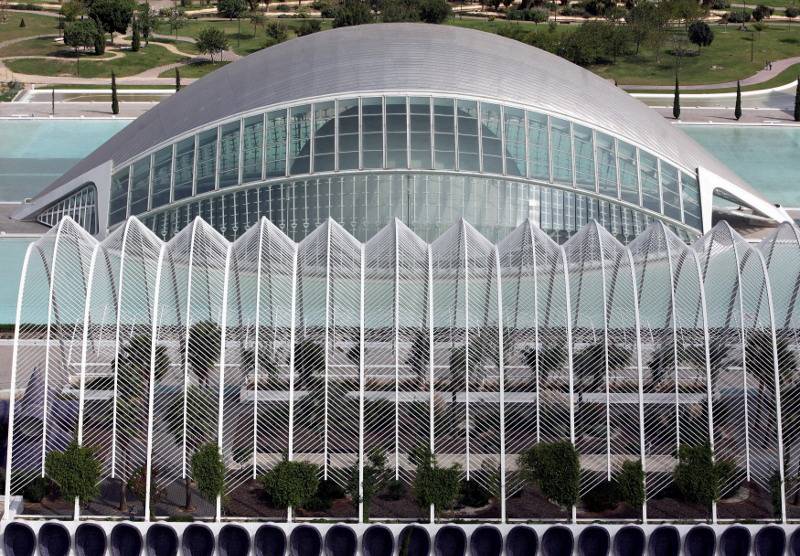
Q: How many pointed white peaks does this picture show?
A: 12